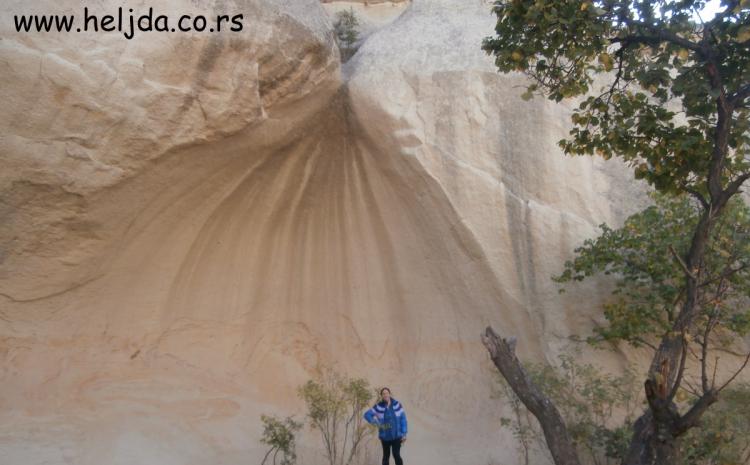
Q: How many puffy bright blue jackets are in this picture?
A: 1